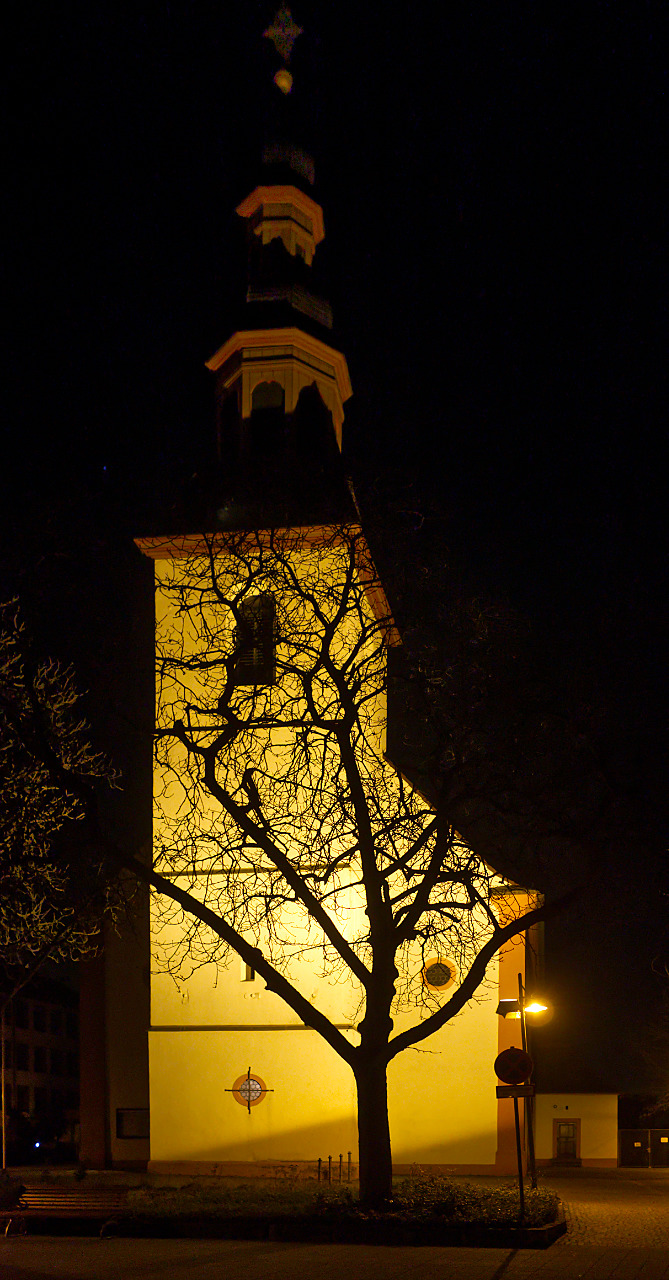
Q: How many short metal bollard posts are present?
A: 4